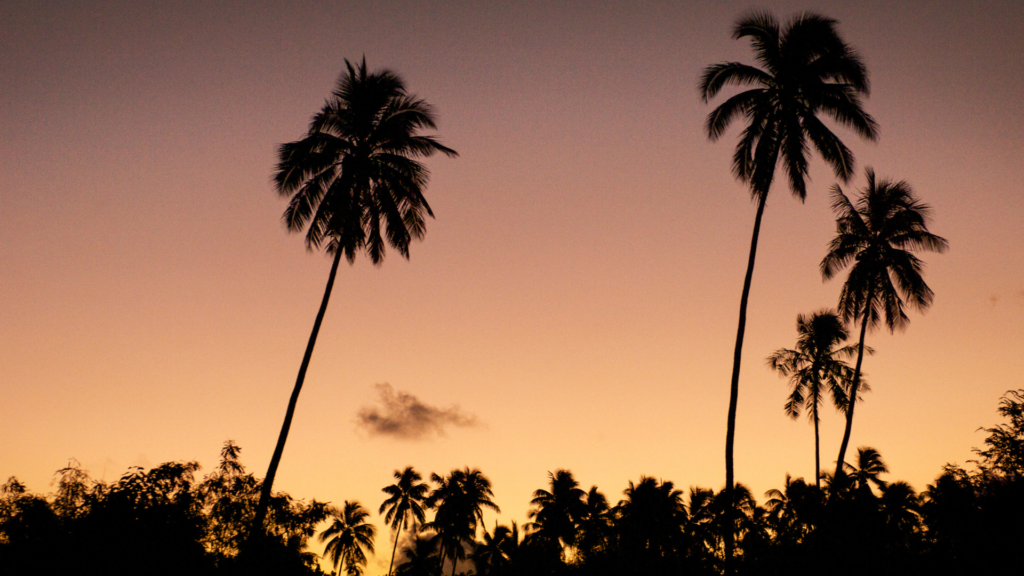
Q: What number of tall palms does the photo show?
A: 4